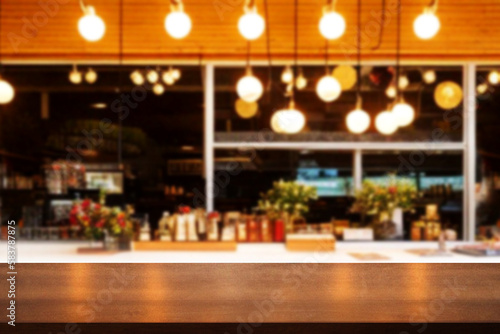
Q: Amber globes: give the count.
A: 3